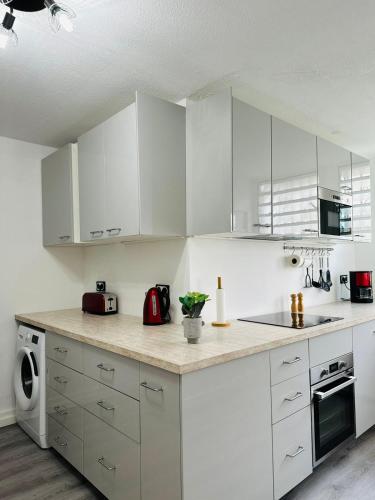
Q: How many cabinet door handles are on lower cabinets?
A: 11